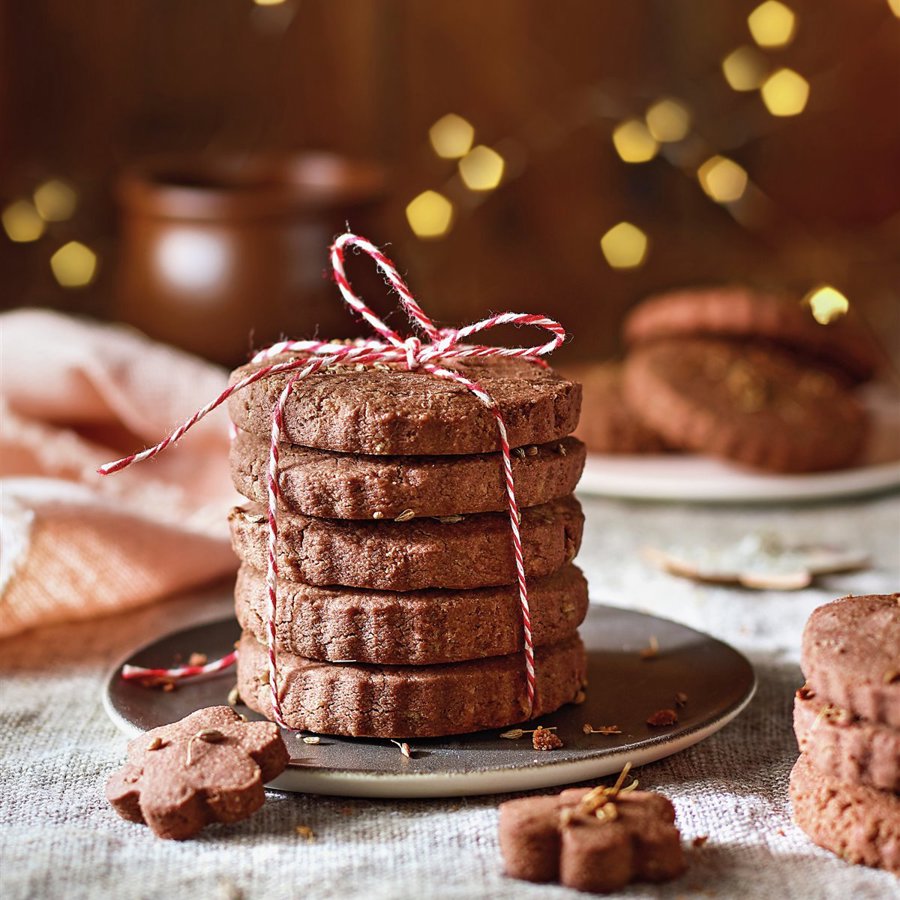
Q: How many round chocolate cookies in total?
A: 11